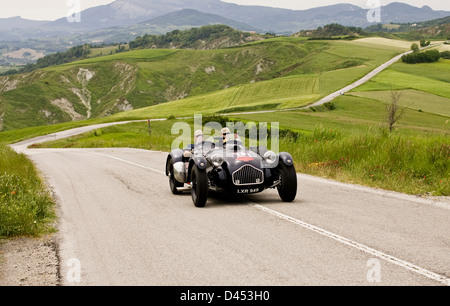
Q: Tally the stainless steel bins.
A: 0